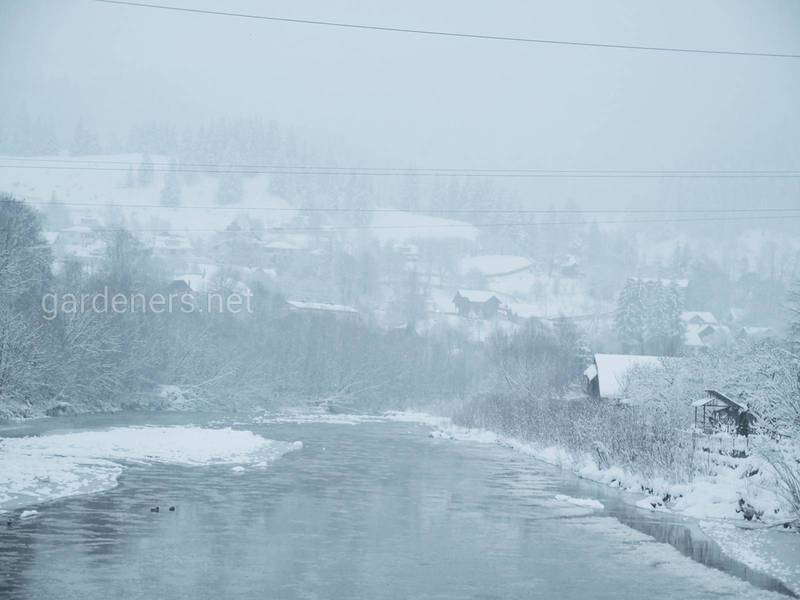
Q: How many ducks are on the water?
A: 2